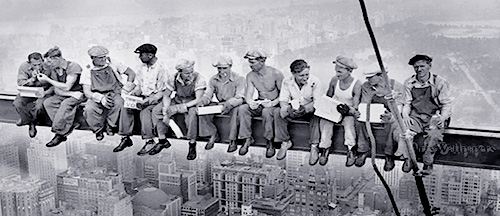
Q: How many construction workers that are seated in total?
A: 11